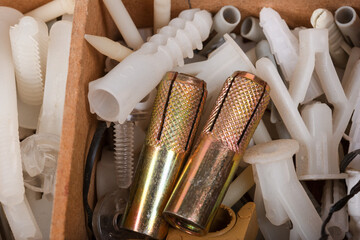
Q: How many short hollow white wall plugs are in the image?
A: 3